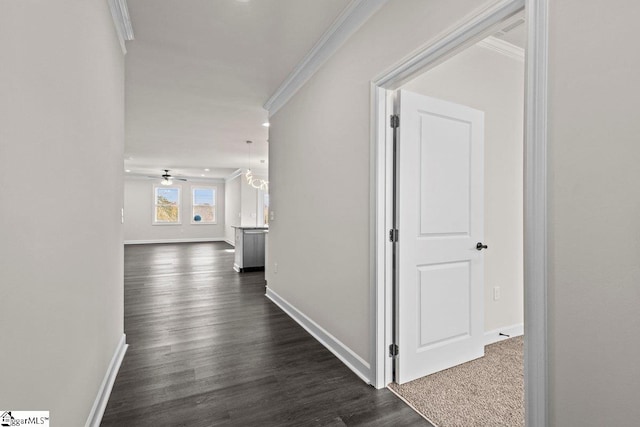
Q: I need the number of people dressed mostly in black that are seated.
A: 0